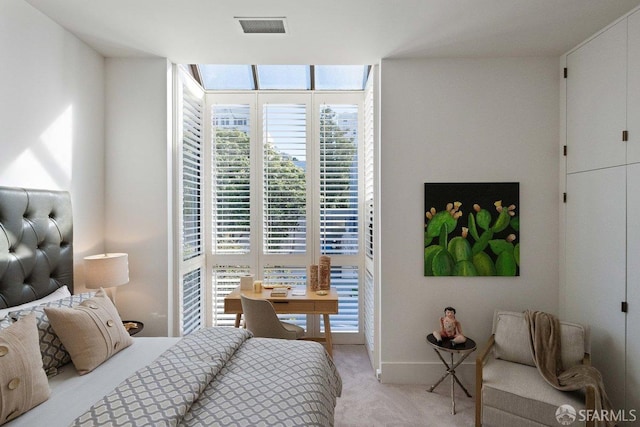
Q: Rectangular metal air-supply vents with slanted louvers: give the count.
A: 1